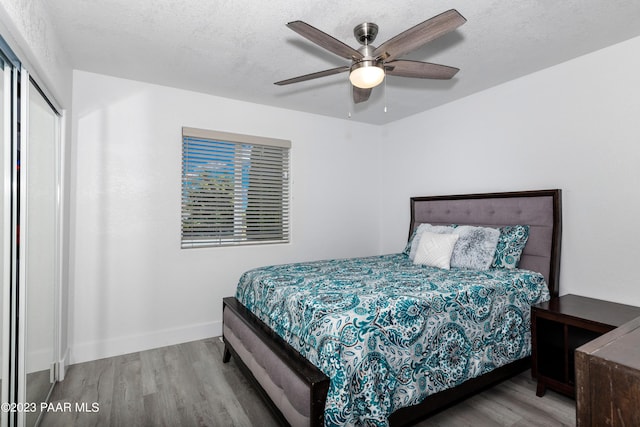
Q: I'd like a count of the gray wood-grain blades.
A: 5